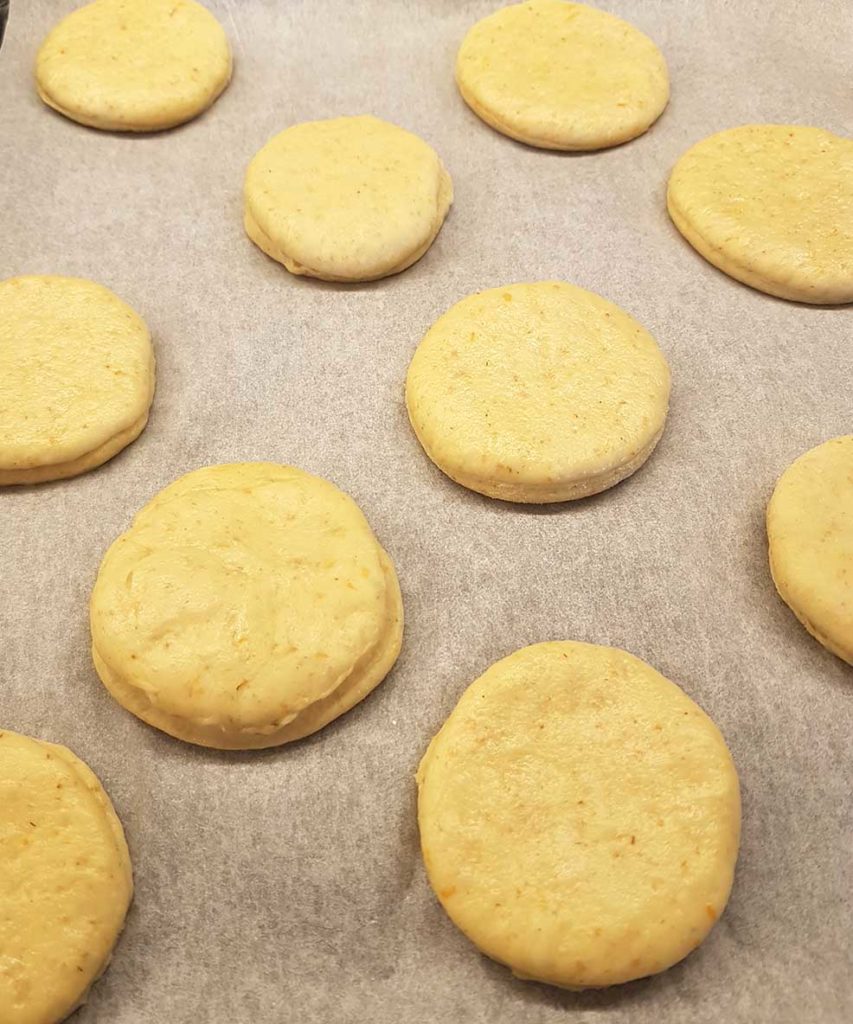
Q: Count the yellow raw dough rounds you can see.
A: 10